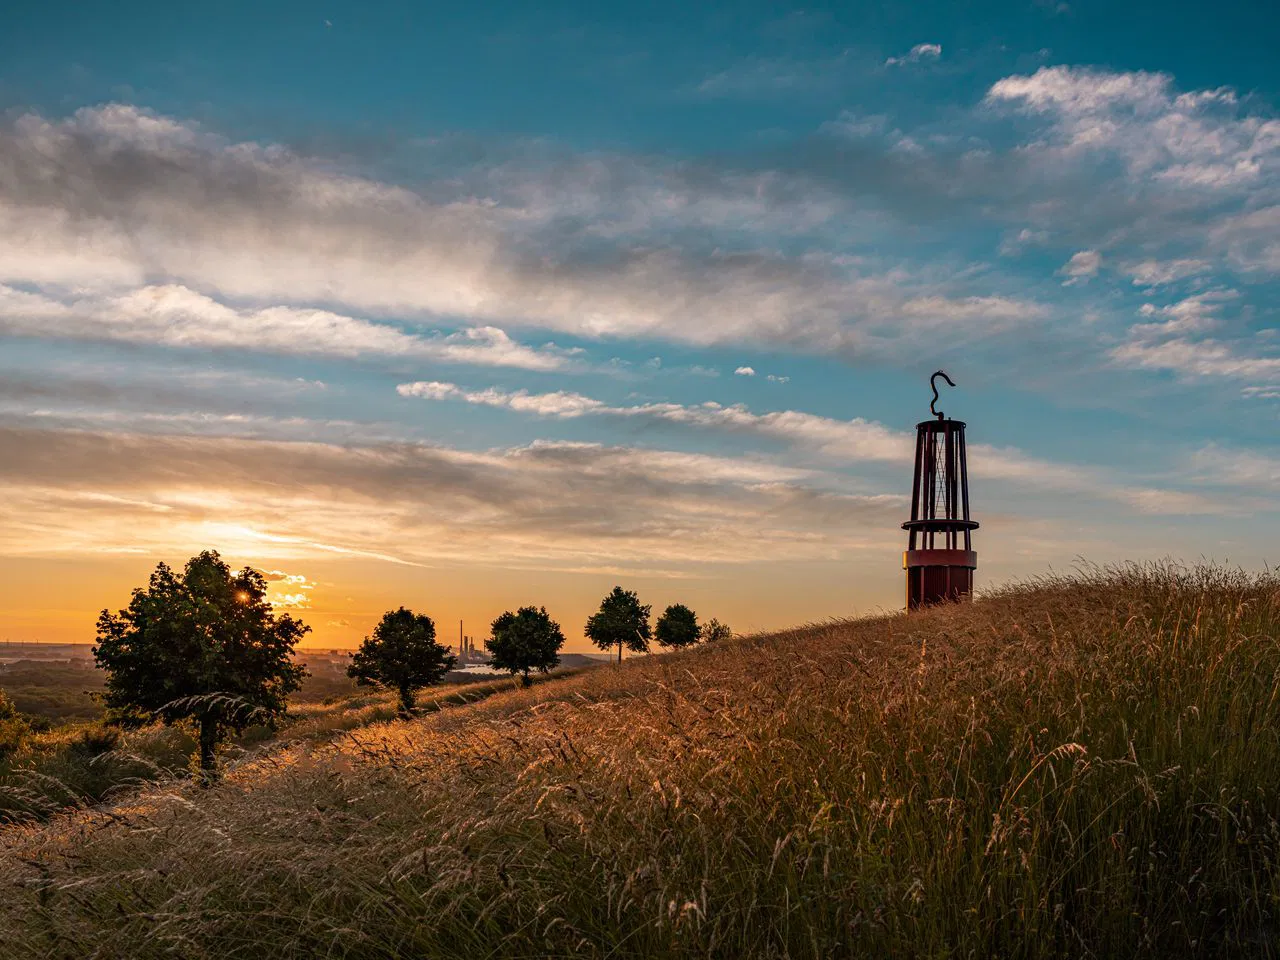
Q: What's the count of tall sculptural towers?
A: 1